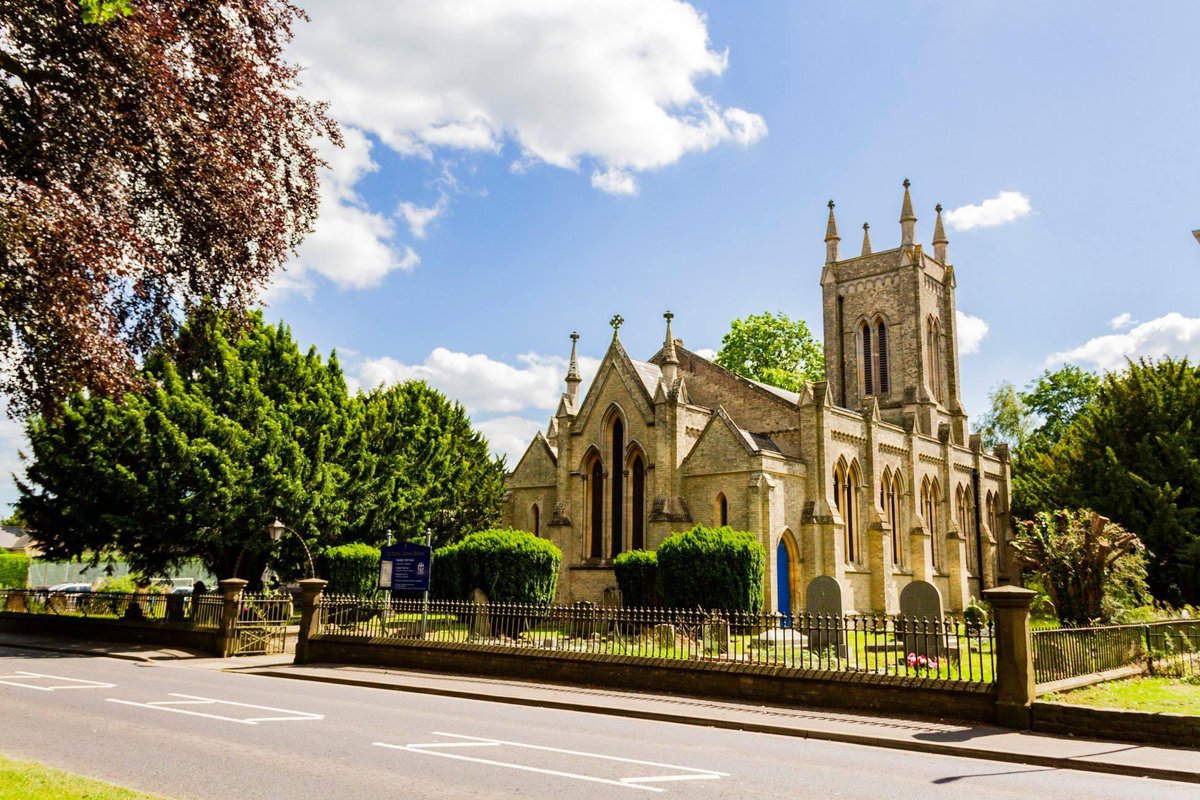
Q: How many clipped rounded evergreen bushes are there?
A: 4